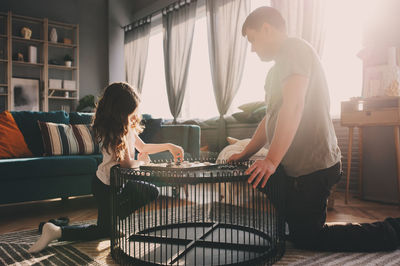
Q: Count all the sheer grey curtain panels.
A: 4